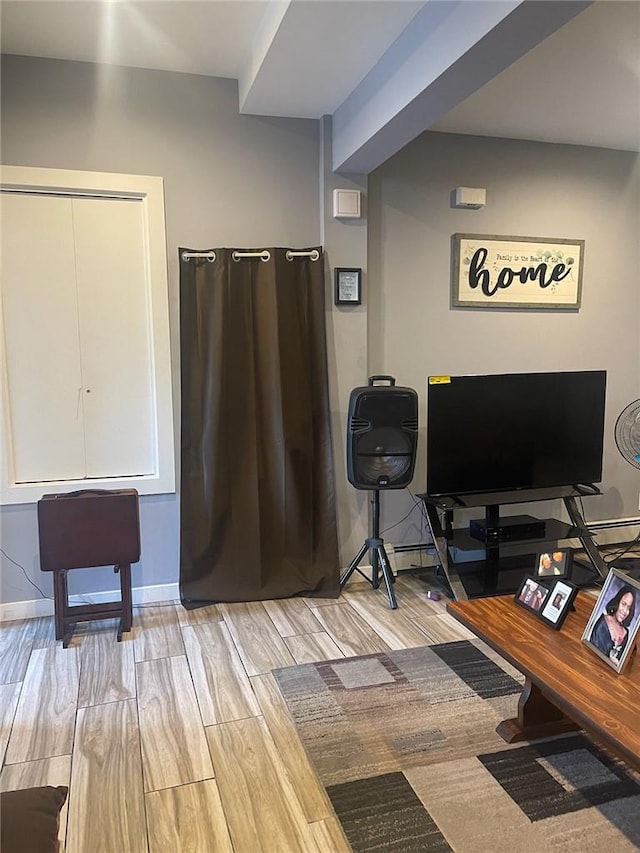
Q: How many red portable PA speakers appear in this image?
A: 0